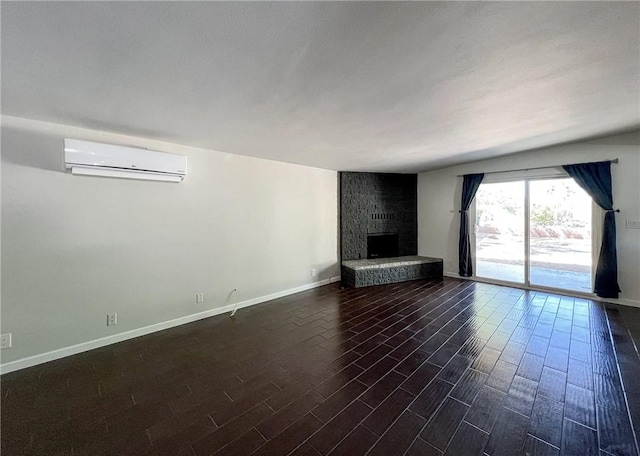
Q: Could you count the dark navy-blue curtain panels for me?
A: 2